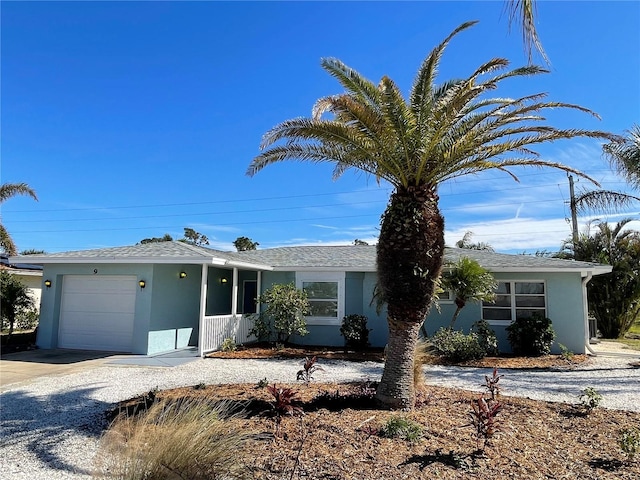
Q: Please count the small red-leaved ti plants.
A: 4